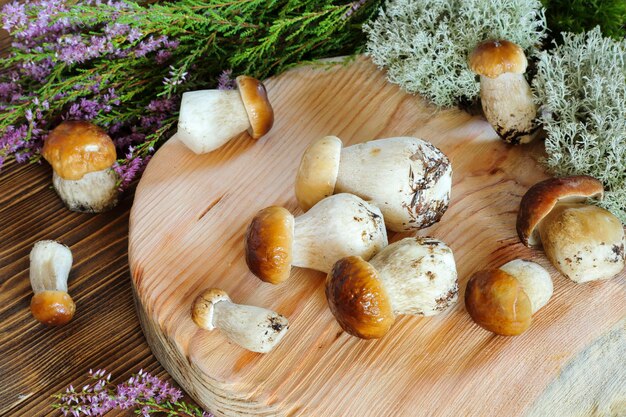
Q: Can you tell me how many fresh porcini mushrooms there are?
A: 10